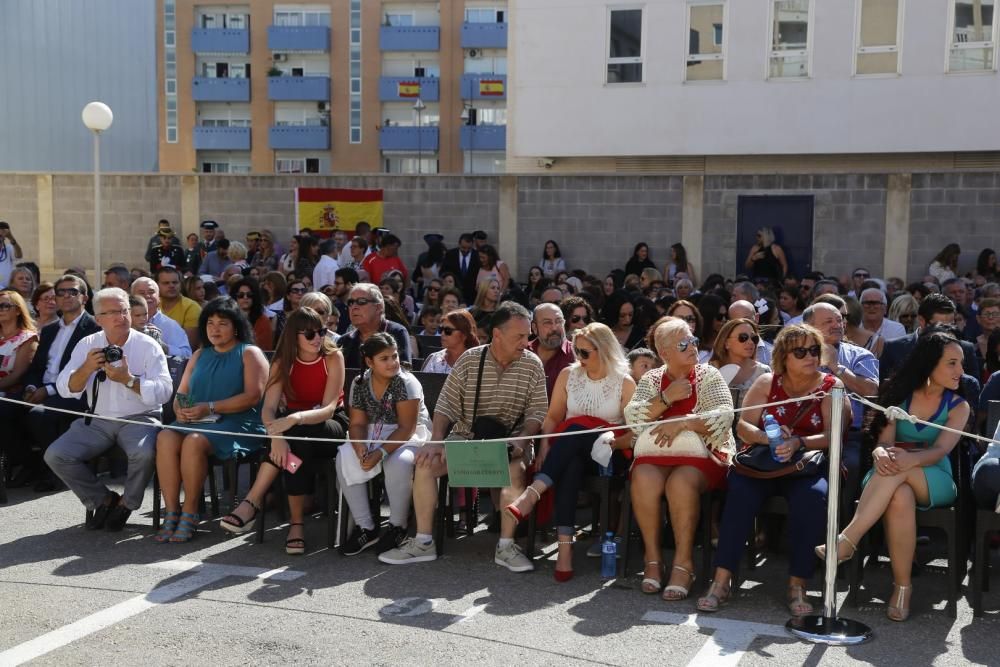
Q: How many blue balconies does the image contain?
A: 12